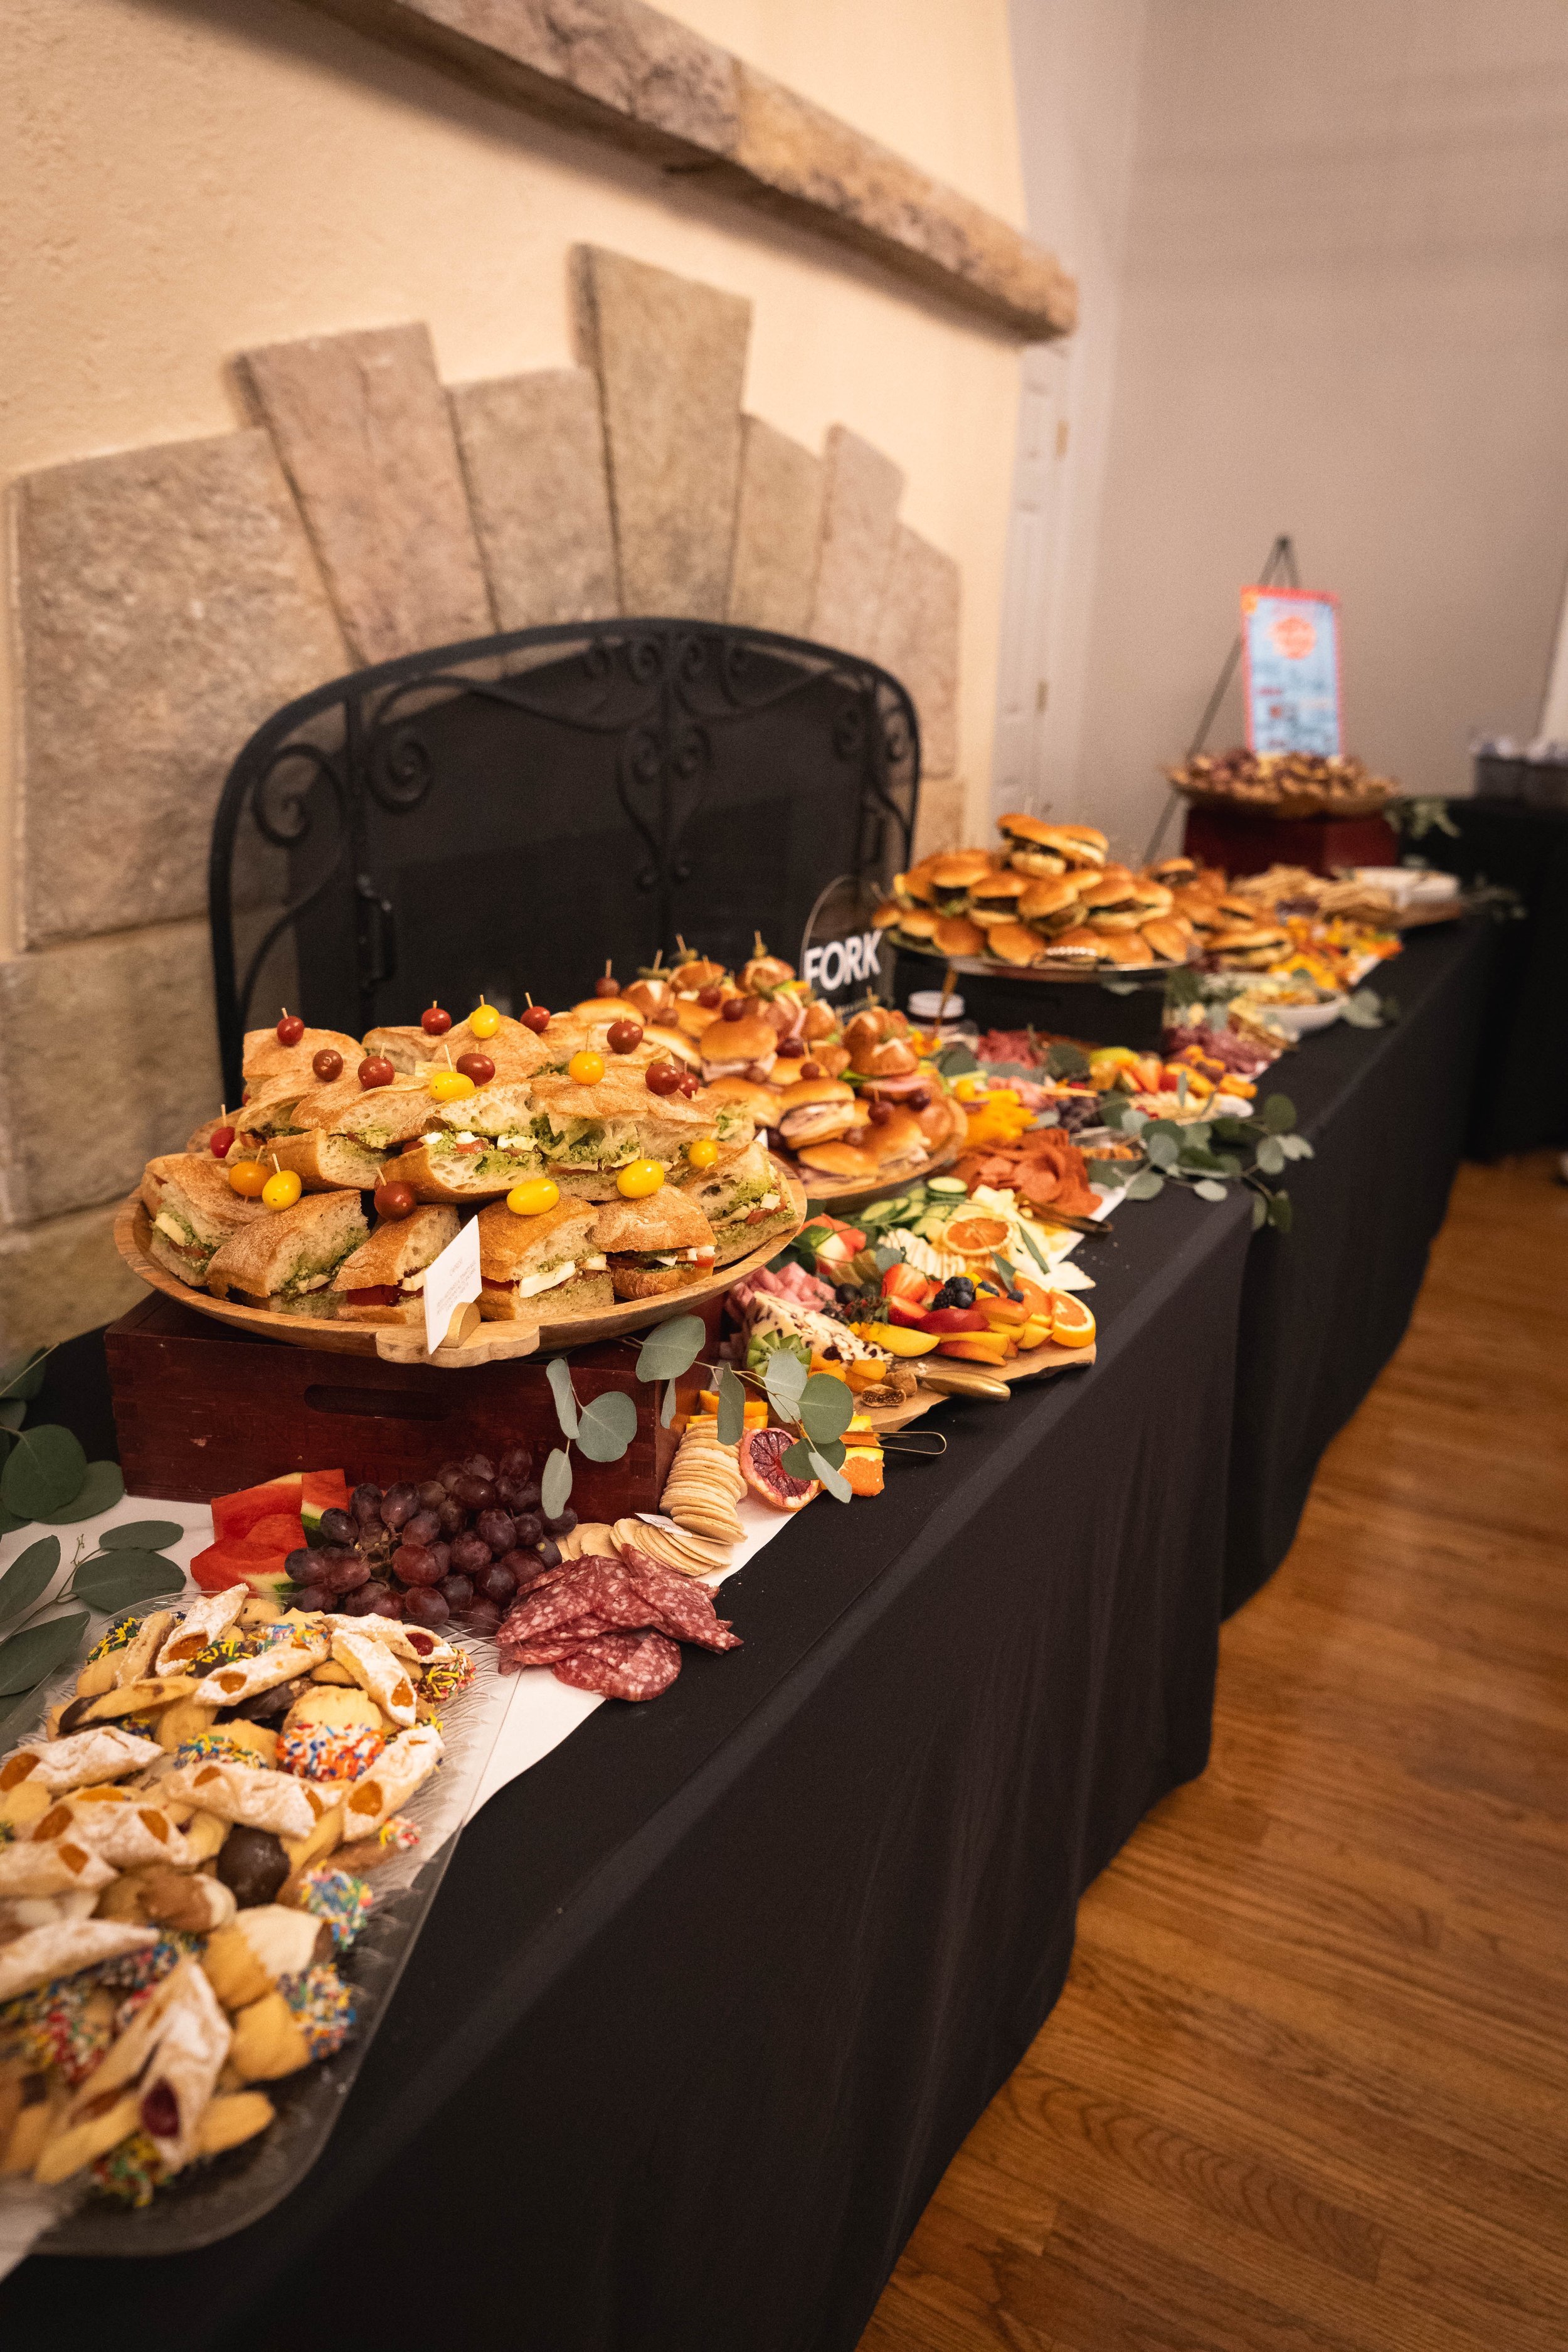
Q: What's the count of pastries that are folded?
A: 12